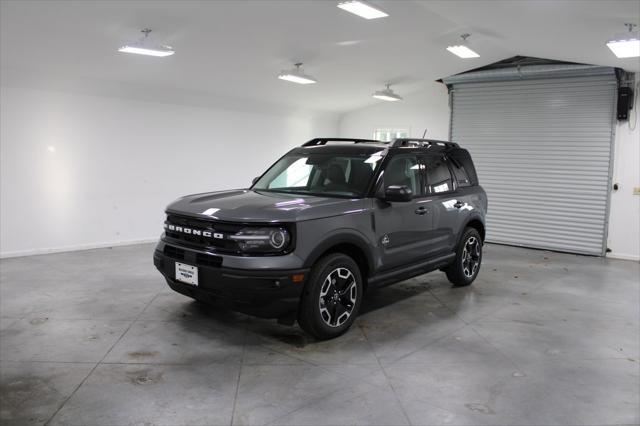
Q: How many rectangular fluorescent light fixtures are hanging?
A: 6